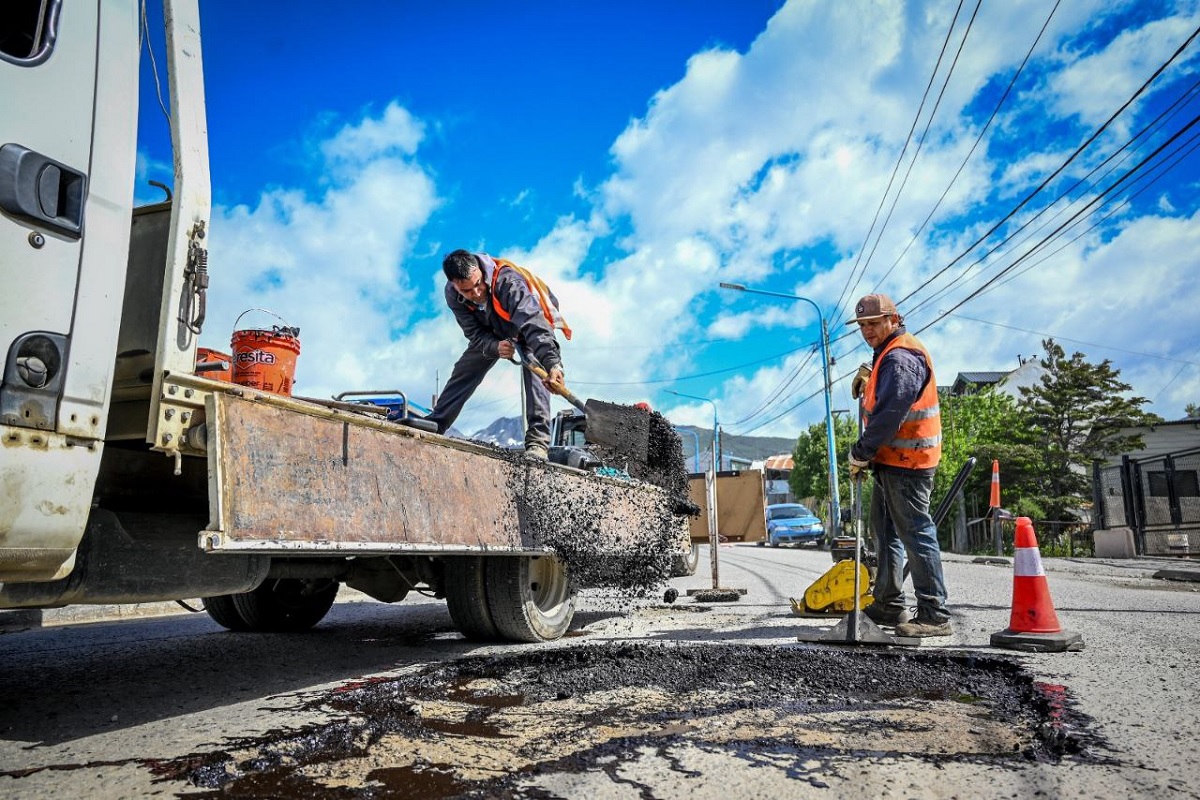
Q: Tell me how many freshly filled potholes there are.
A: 1